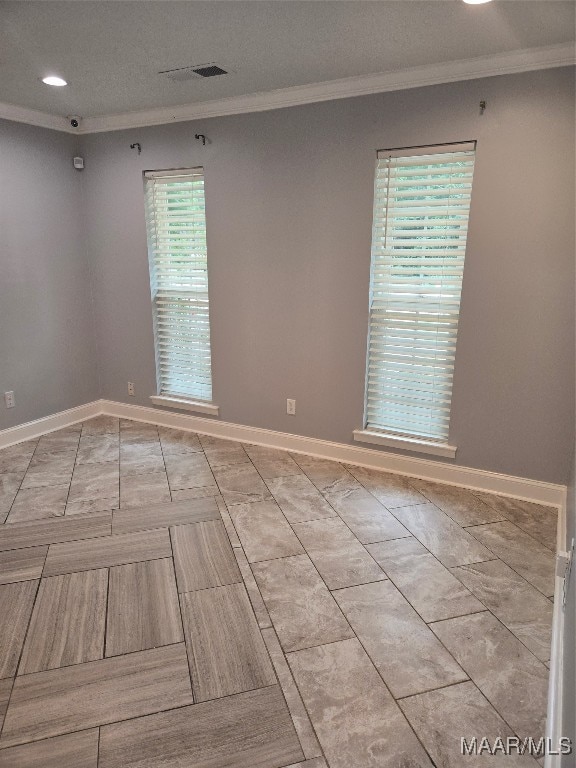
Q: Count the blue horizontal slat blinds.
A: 0